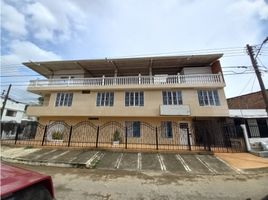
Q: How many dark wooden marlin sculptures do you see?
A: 0